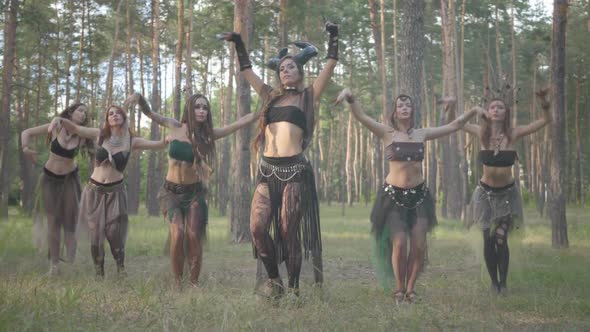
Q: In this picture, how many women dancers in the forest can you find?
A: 6